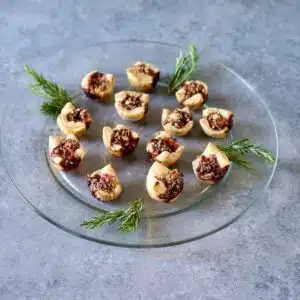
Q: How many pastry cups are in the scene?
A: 13